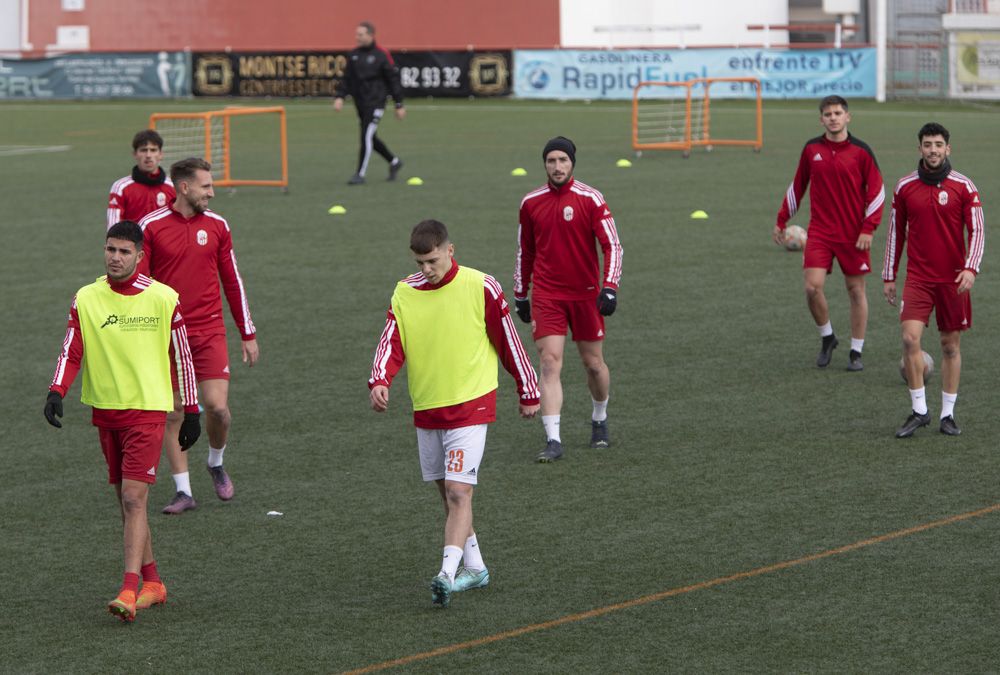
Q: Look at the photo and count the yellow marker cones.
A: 5